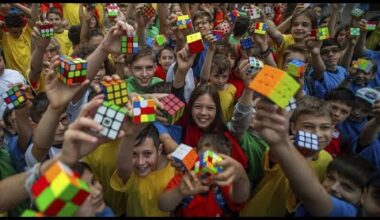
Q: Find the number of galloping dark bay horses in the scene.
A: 0